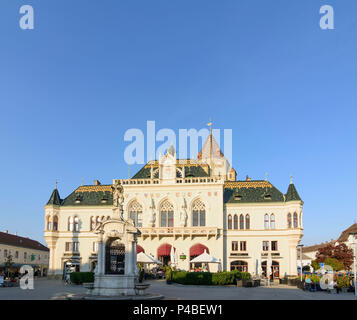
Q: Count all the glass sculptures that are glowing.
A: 0